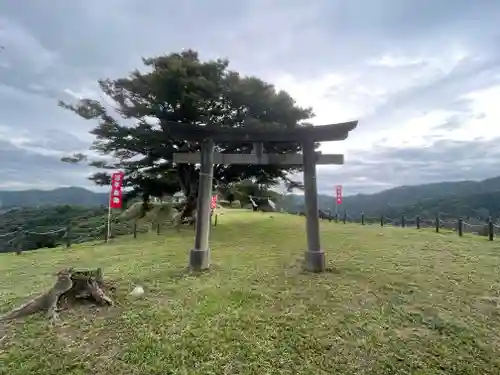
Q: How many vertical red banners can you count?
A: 3